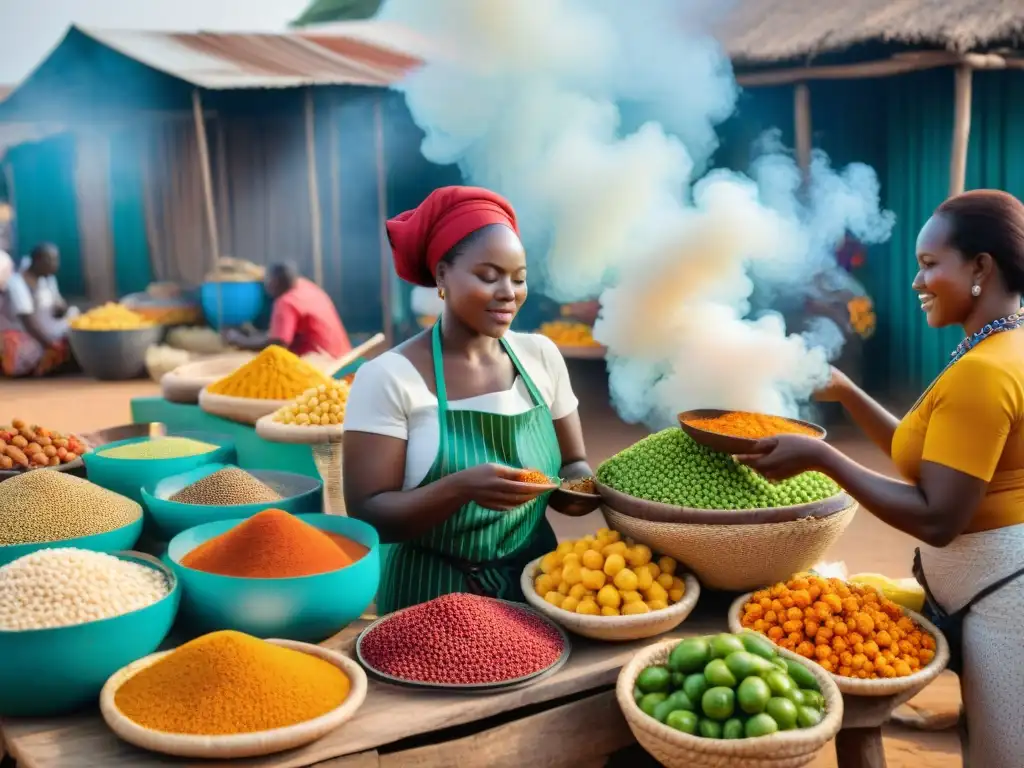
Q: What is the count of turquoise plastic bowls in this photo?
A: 5